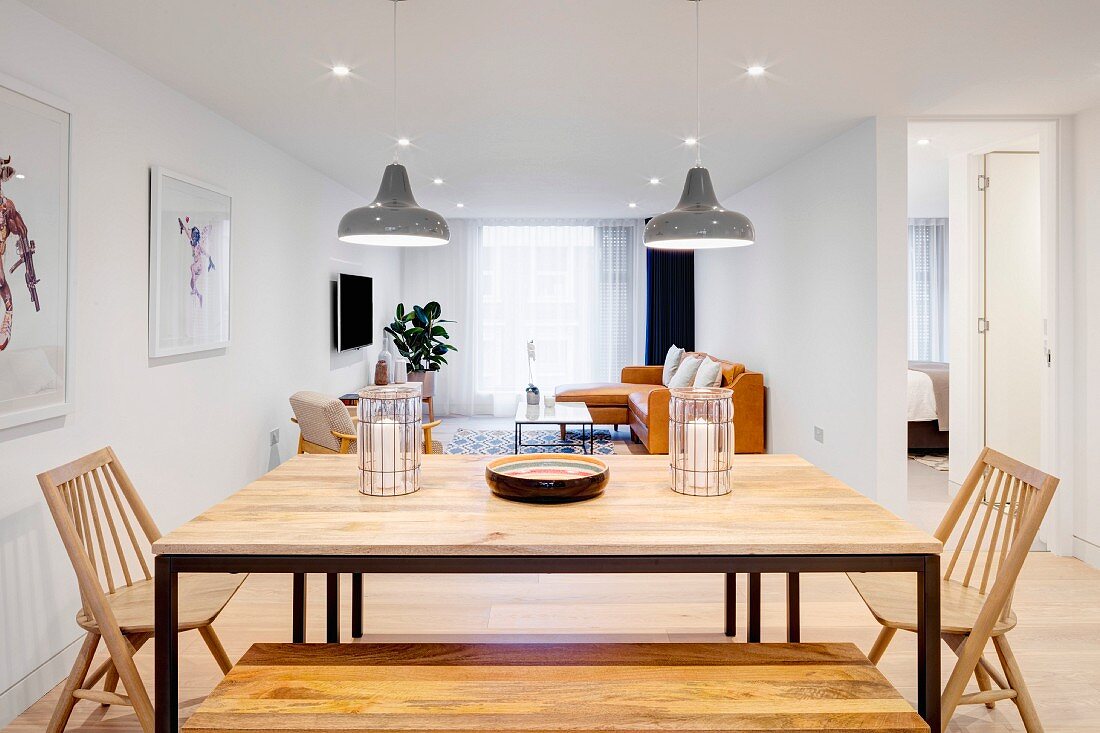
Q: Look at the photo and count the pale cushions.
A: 3